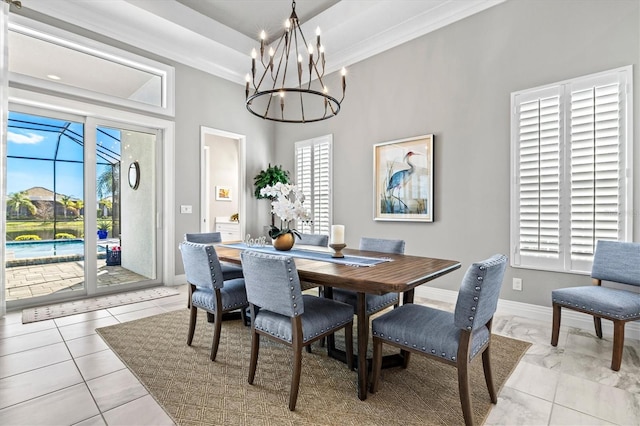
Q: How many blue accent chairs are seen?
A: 7